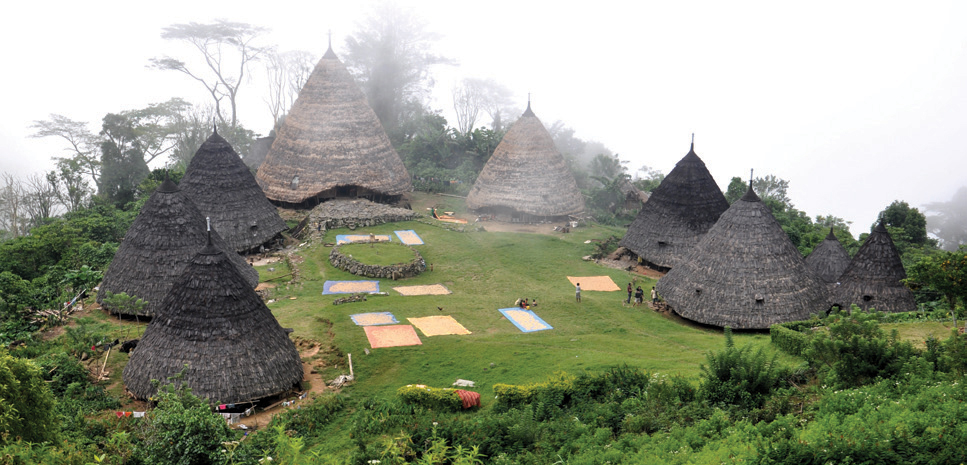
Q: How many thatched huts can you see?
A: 9